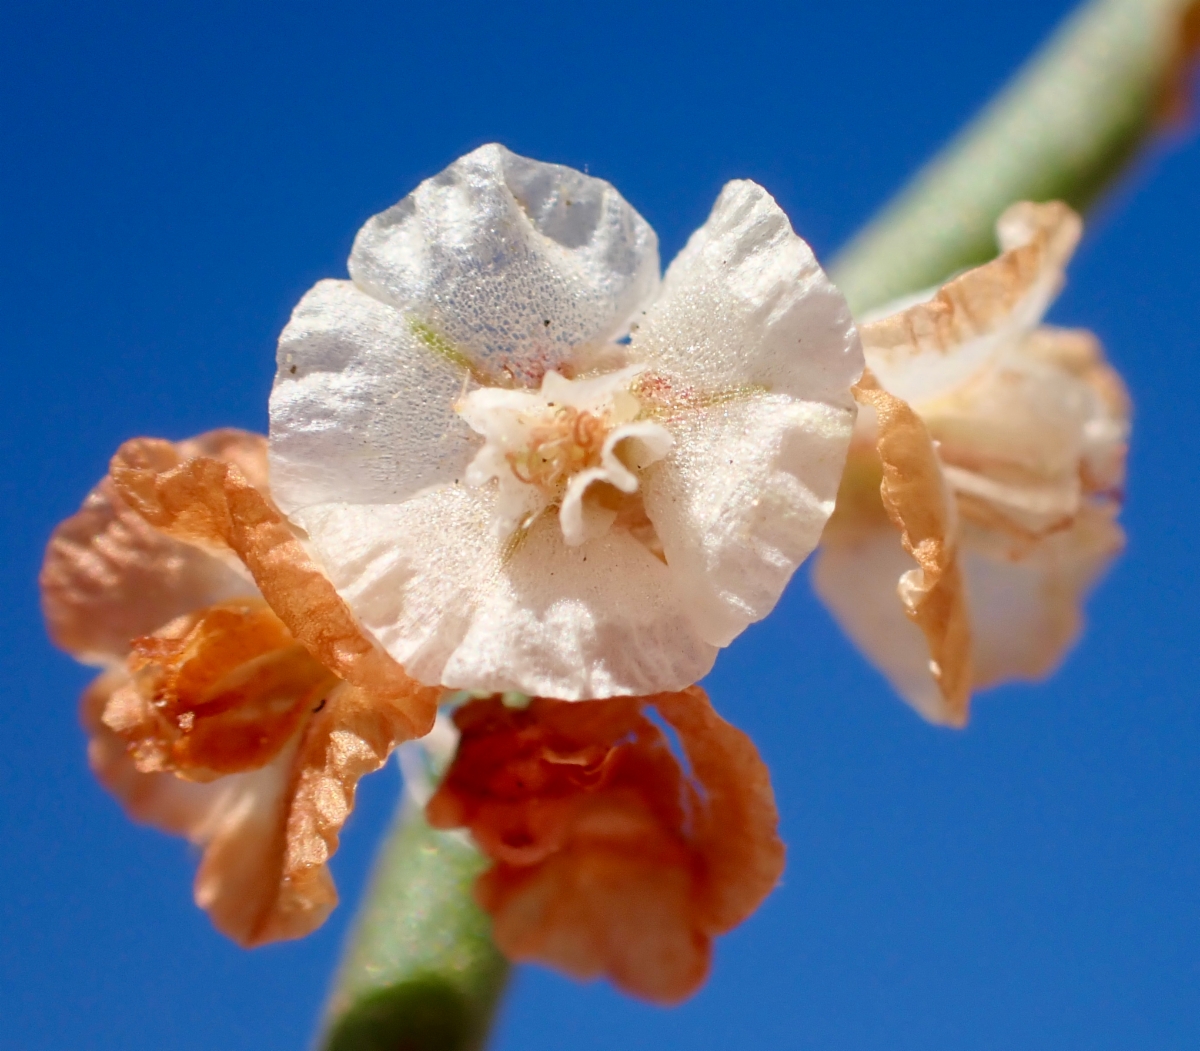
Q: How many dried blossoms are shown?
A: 3